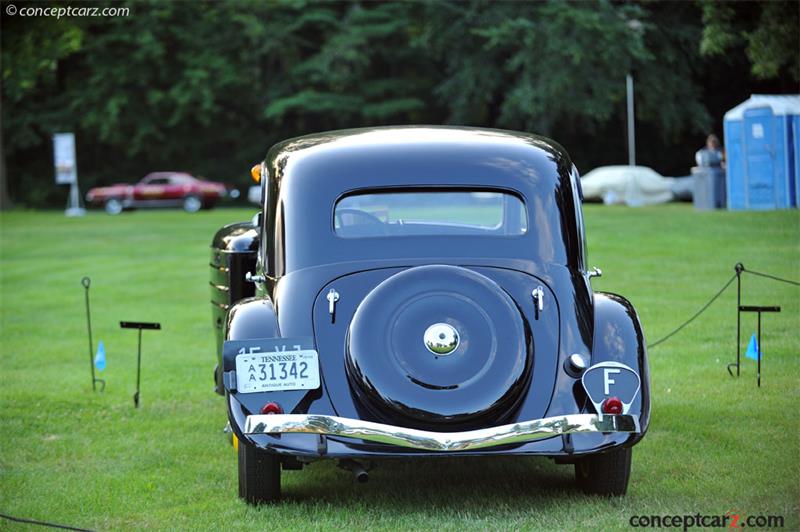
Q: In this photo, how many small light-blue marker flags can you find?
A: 2